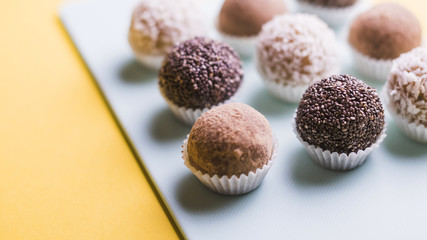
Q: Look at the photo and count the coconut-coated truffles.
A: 3